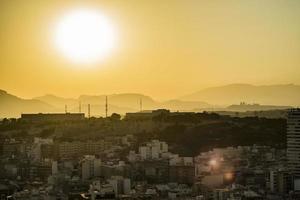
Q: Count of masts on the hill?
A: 5